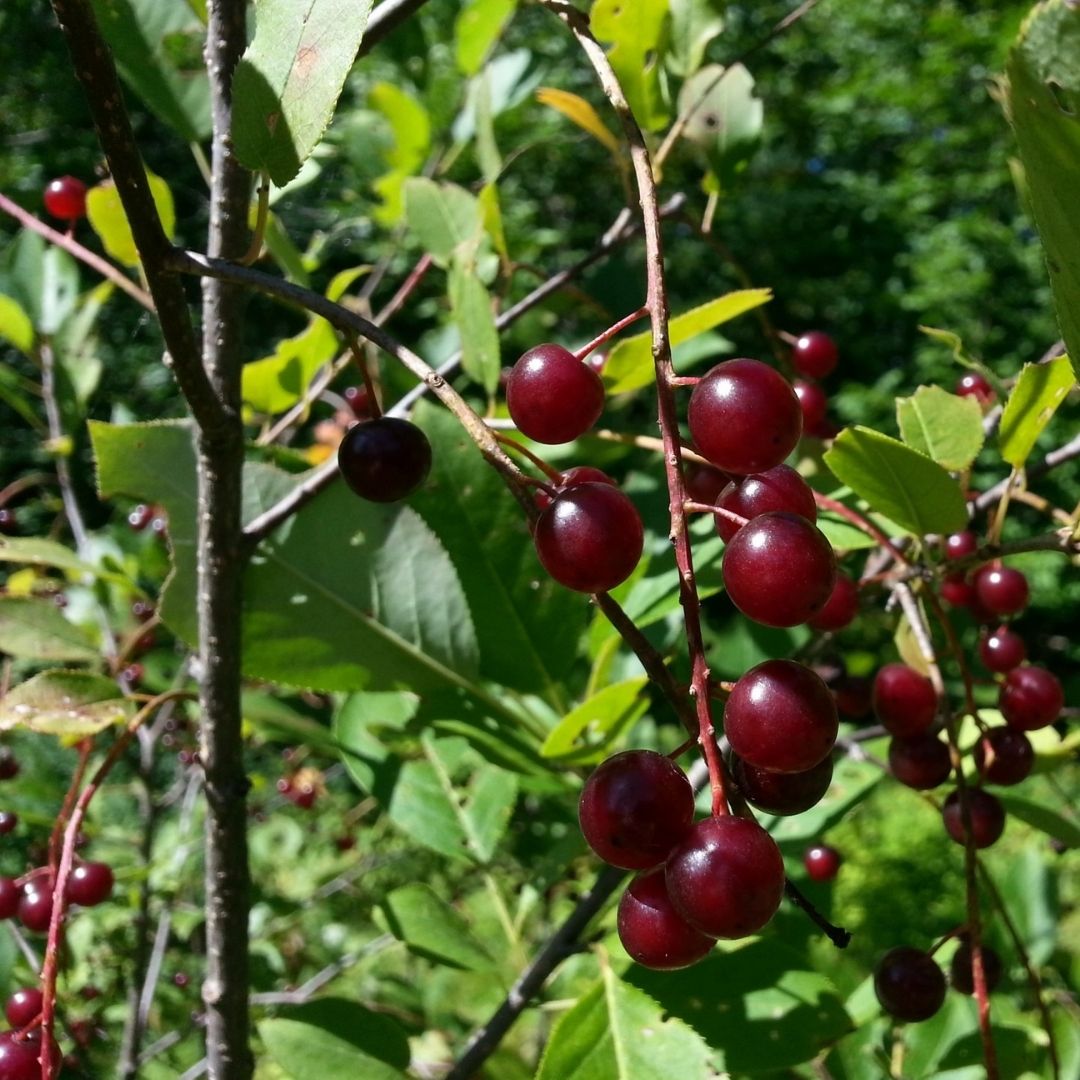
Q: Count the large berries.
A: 12